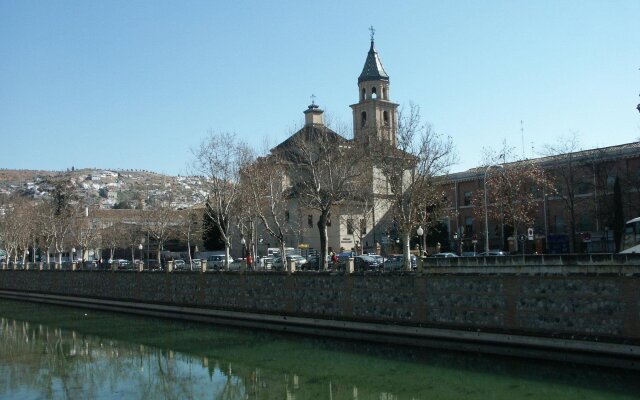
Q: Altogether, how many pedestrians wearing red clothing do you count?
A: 2